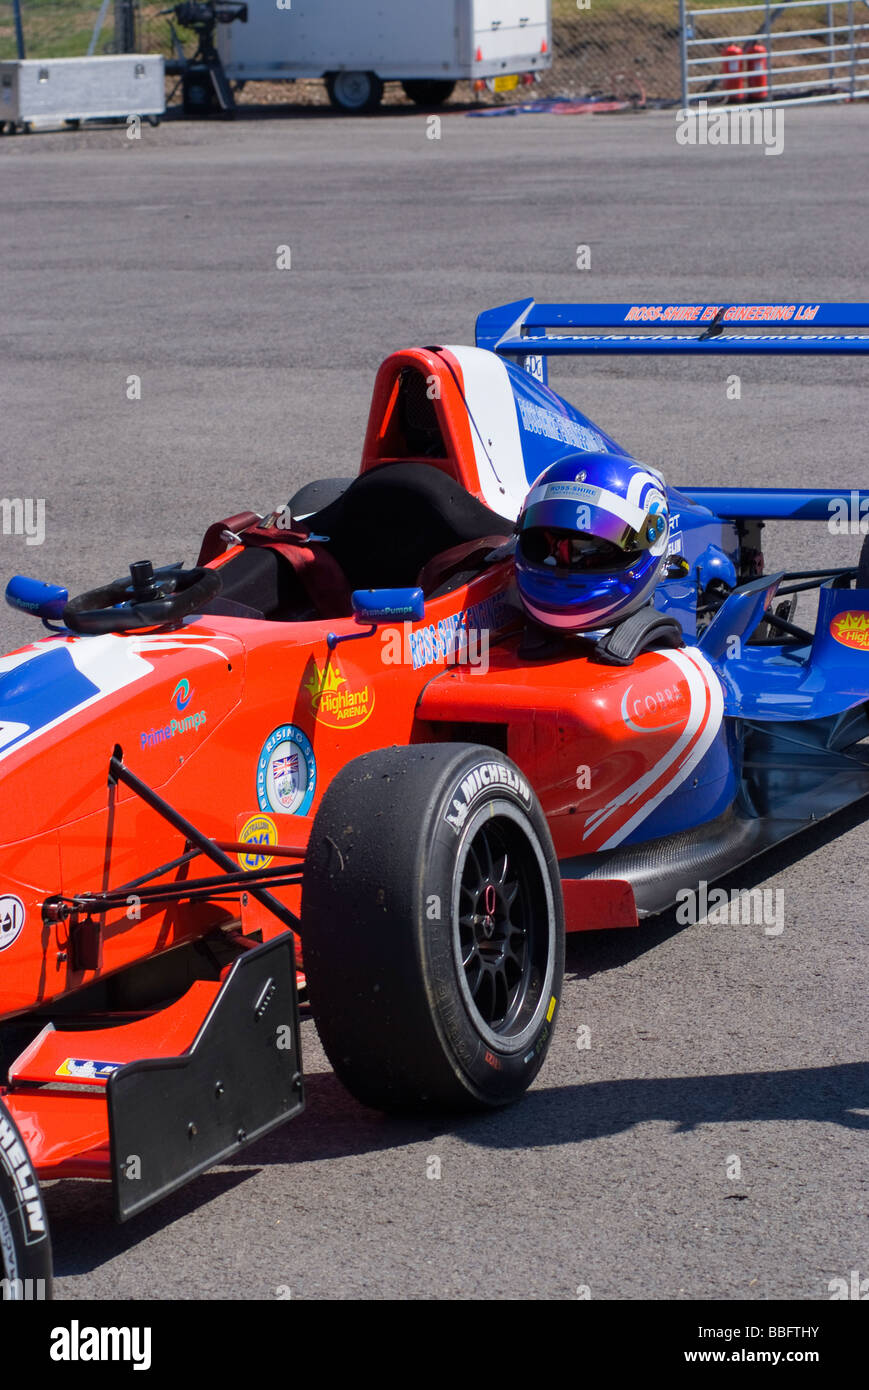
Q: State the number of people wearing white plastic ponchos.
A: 0